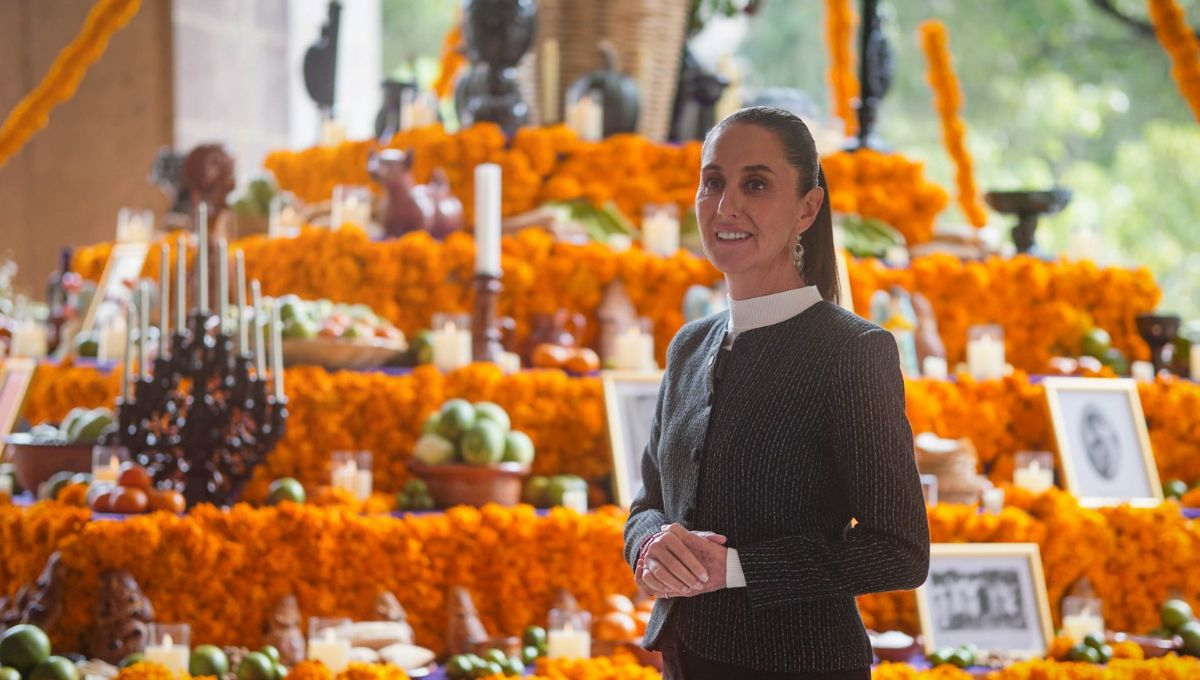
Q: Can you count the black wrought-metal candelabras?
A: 1